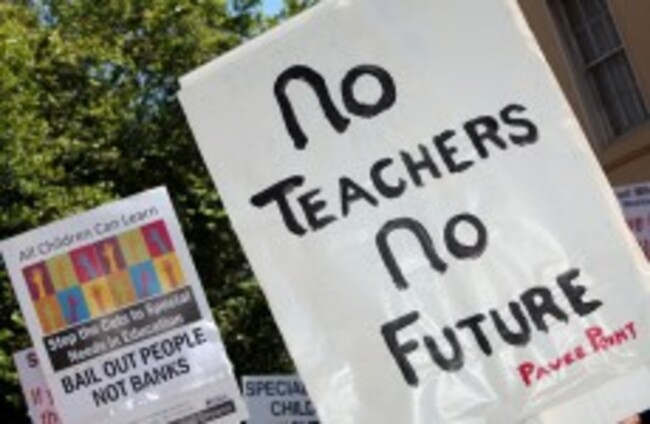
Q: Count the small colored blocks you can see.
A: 12